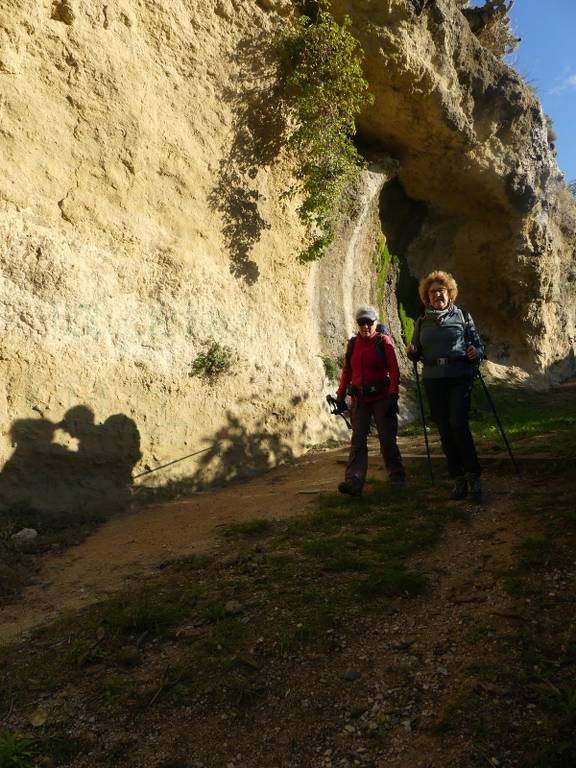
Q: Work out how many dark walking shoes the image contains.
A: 4